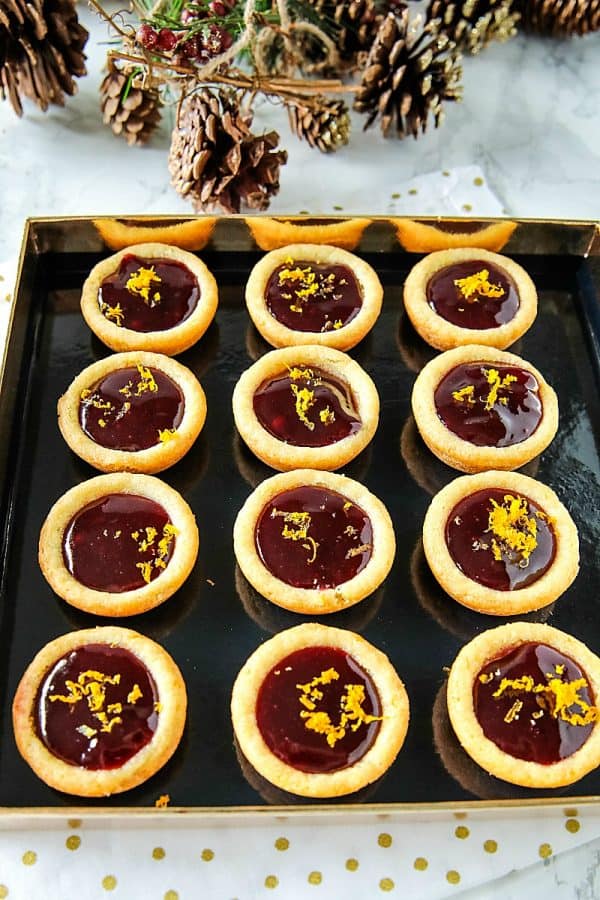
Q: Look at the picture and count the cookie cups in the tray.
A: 12